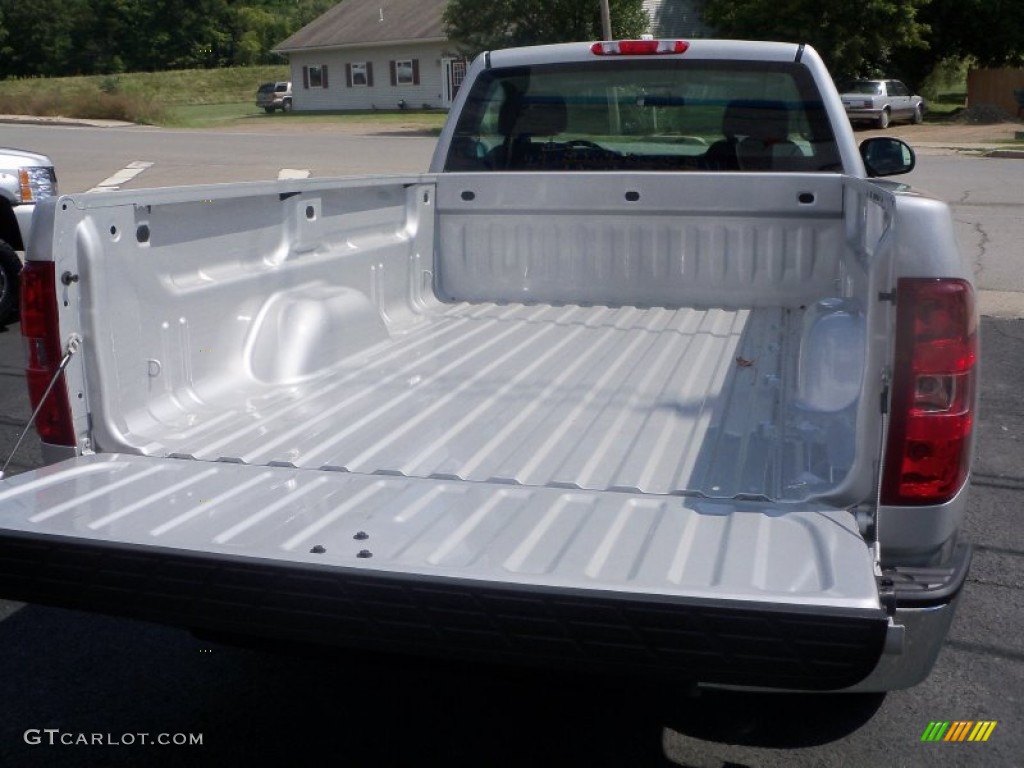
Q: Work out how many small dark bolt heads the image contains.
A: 3